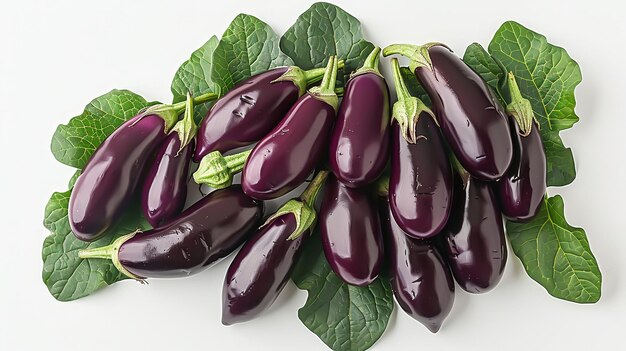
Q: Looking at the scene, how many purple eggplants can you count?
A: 13